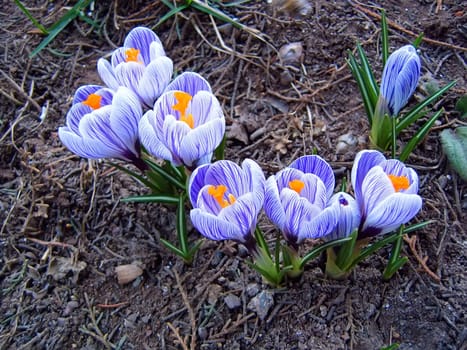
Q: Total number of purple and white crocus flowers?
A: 8